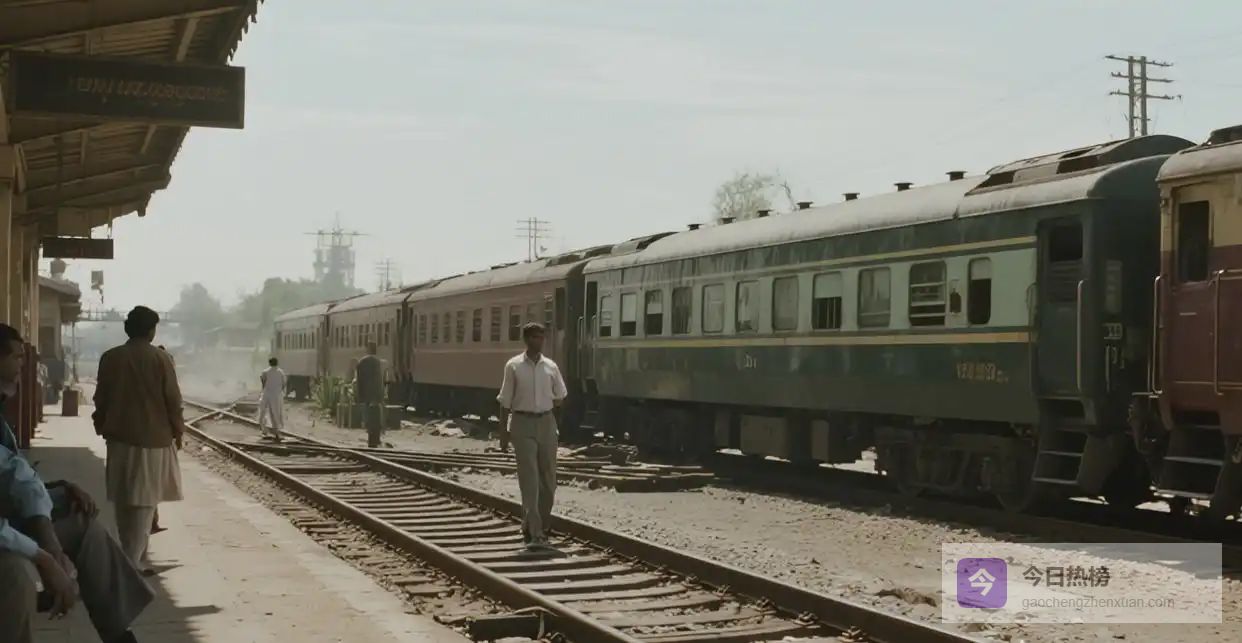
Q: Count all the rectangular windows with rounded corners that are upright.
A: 11